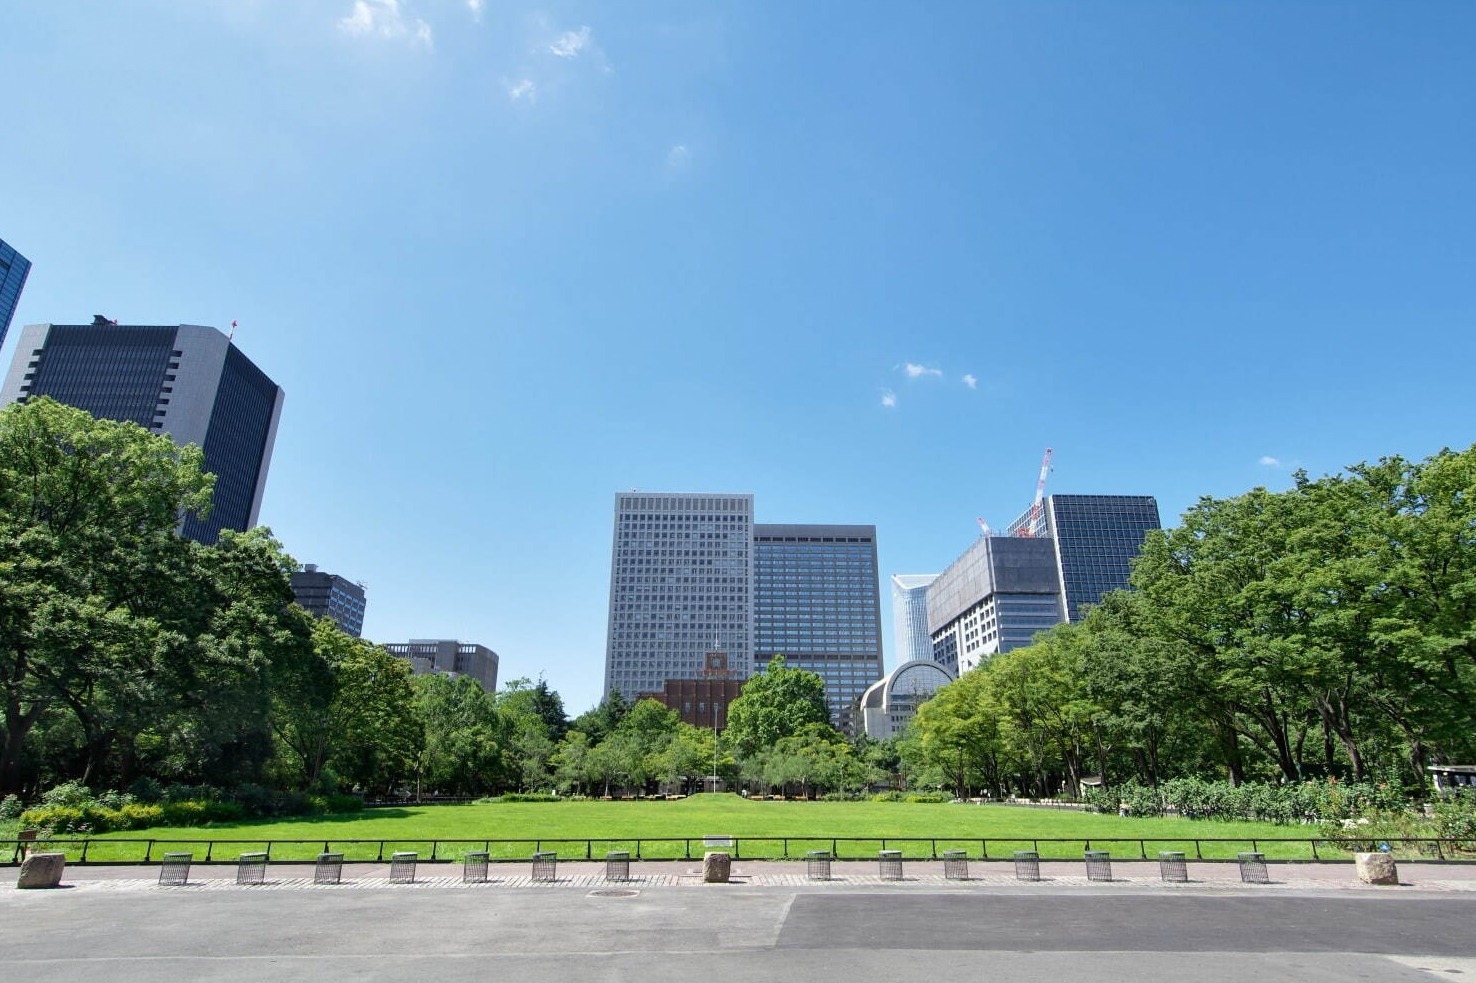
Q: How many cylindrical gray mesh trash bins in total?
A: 14